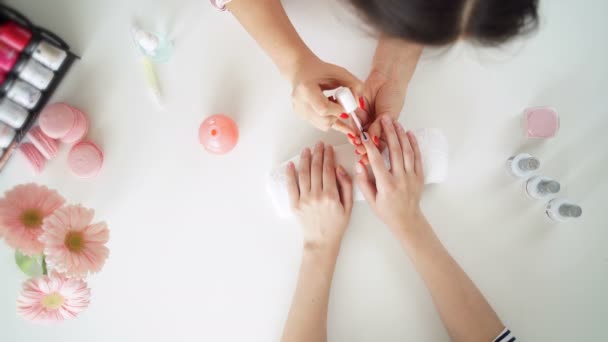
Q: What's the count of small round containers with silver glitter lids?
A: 3